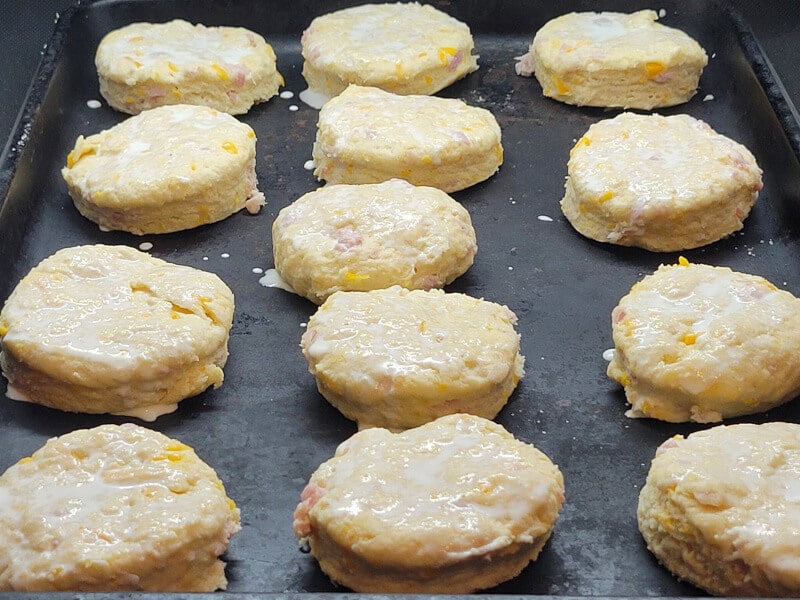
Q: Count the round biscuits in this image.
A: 13